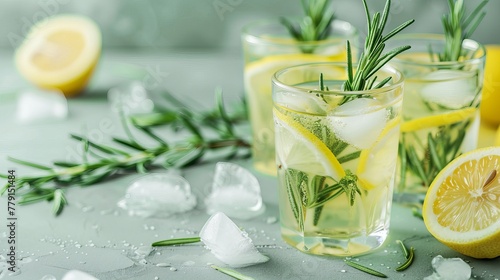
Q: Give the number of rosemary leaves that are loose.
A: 5